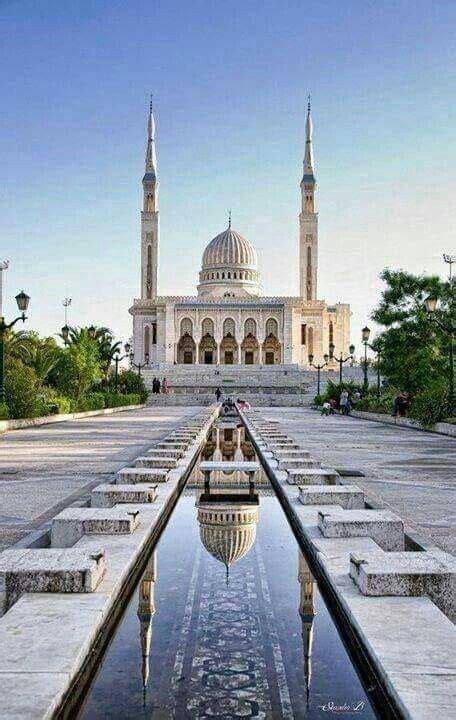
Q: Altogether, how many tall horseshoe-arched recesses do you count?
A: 5